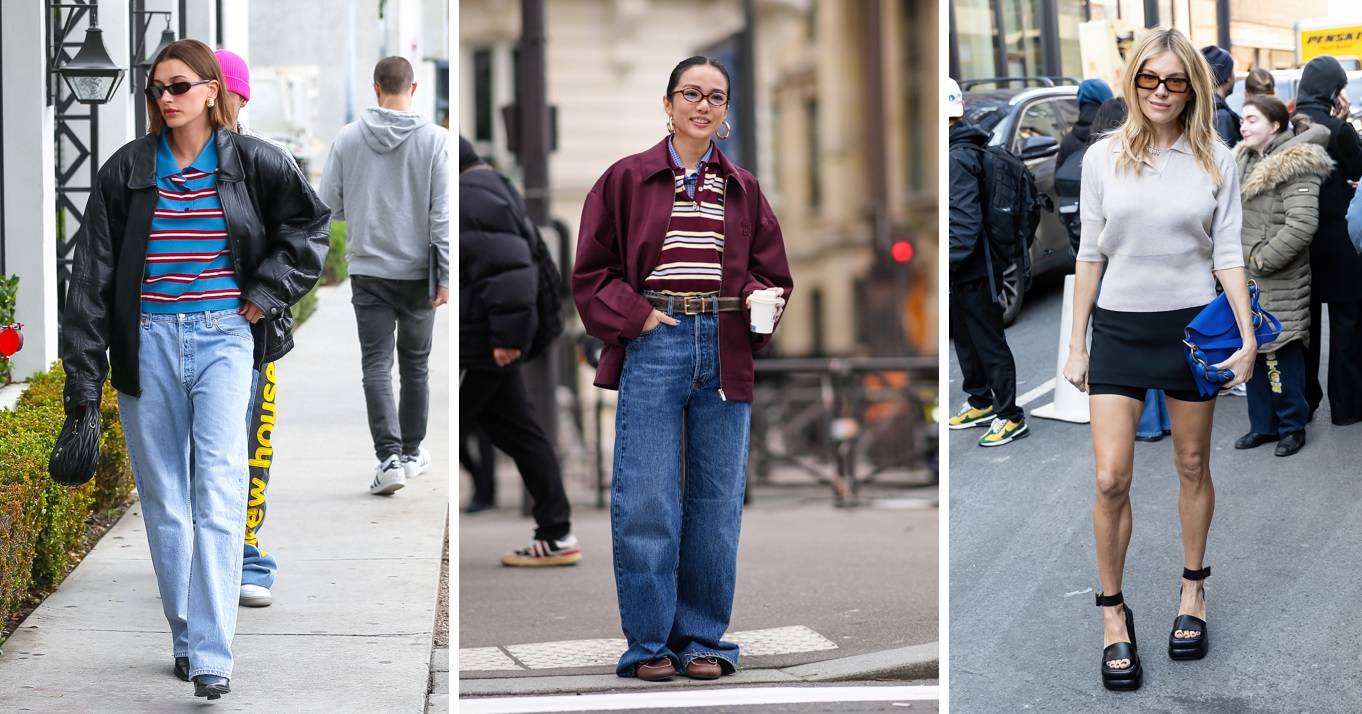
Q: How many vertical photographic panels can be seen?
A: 3